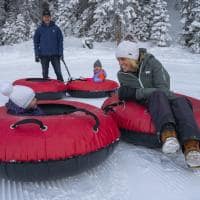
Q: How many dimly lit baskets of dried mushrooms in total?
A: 0